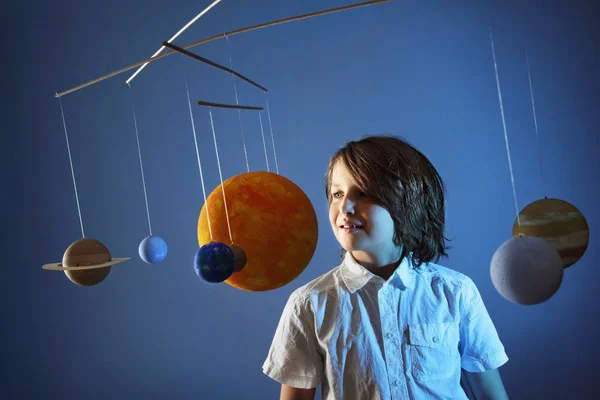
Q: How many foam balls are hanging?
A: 7